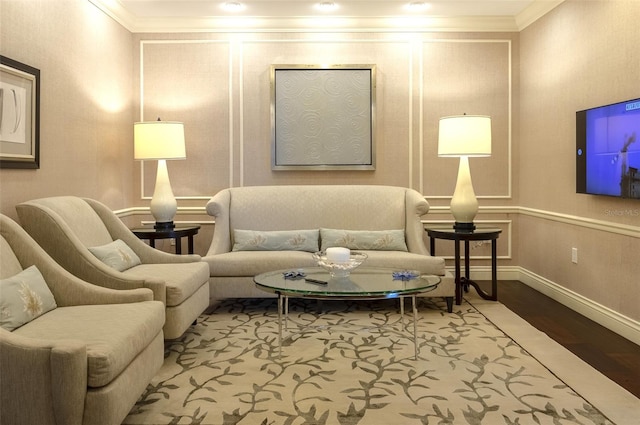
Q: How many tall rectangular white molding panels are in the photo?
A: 3